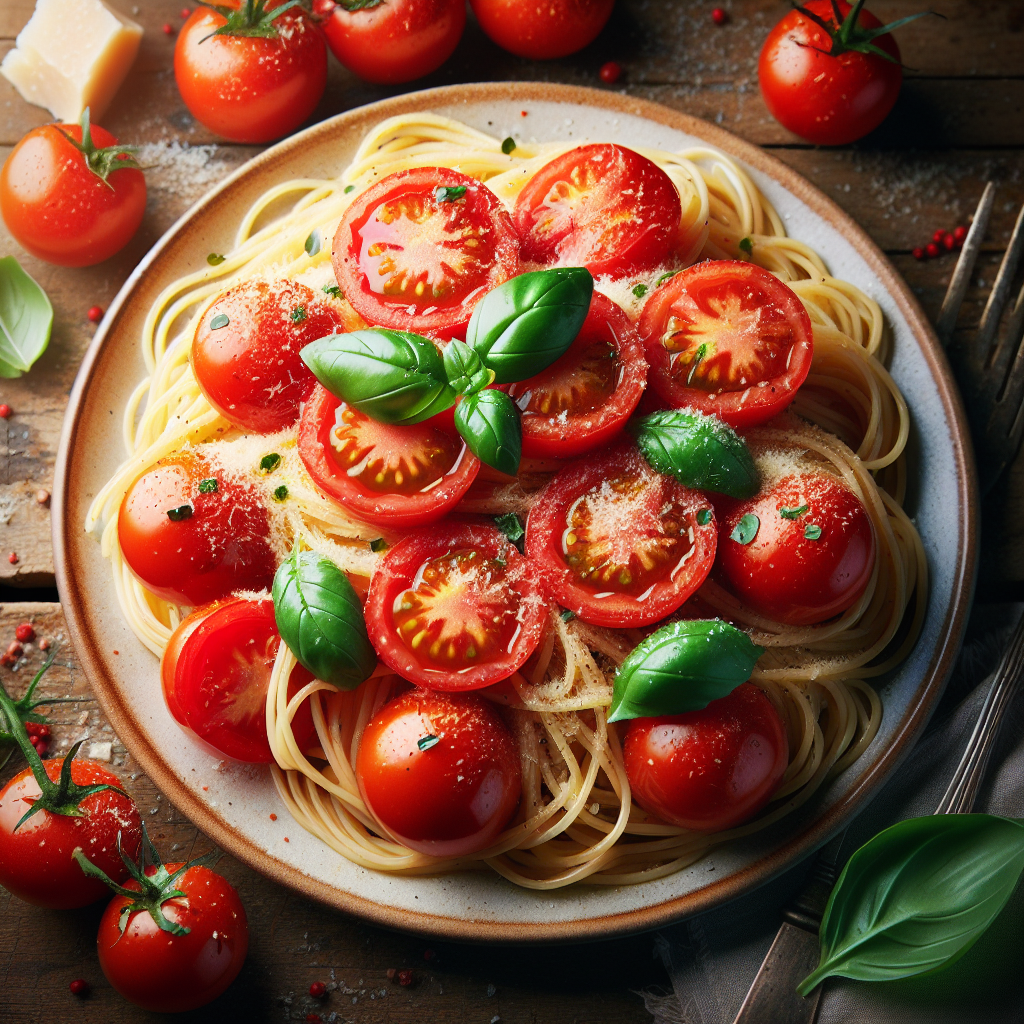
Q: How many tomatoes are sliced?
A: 8